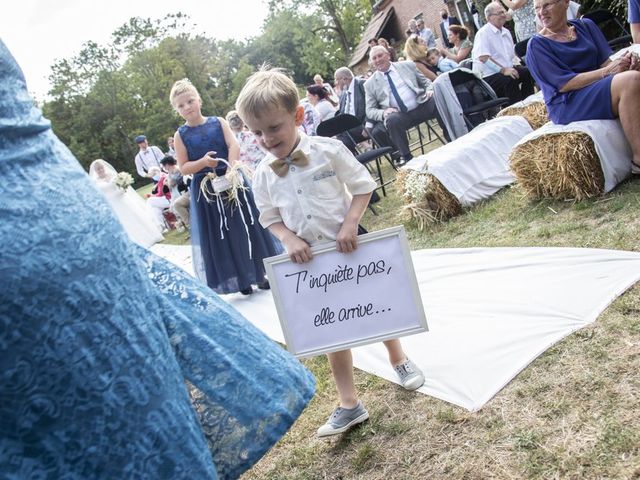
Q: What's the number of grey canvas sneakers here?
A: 2